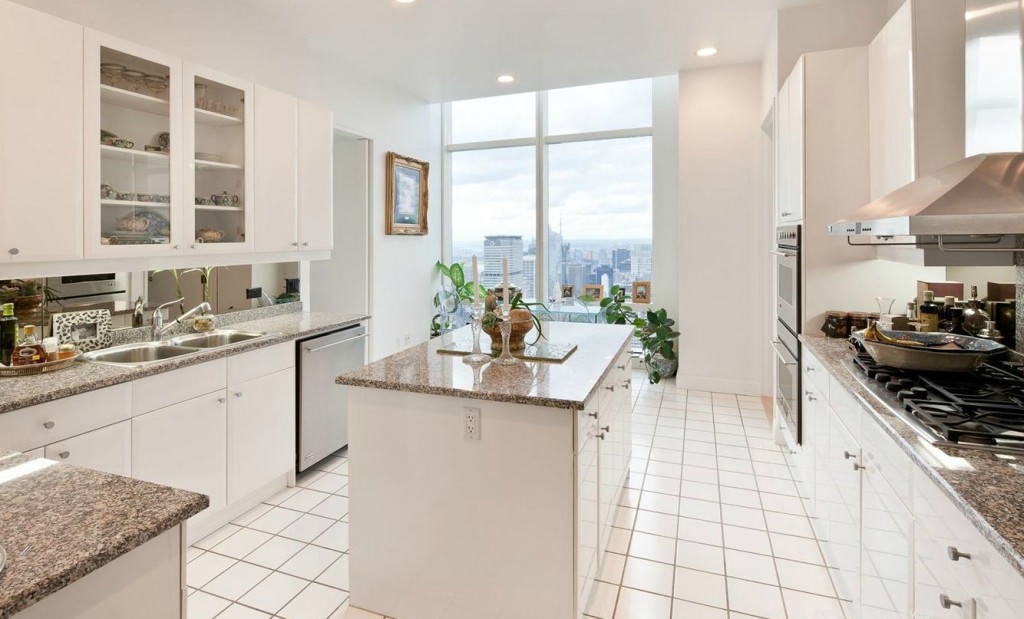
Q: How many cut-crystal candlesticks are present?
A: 2